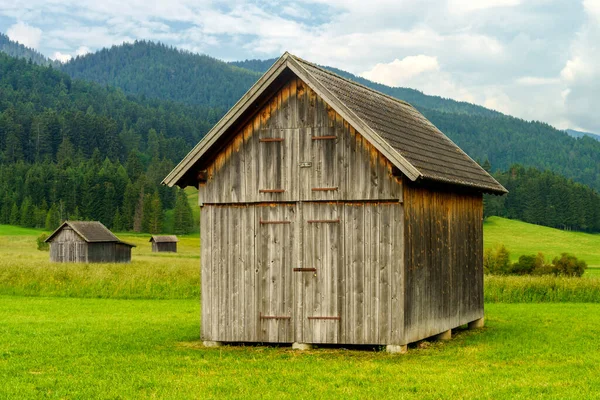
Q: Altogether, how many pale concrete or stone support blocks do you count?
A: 5